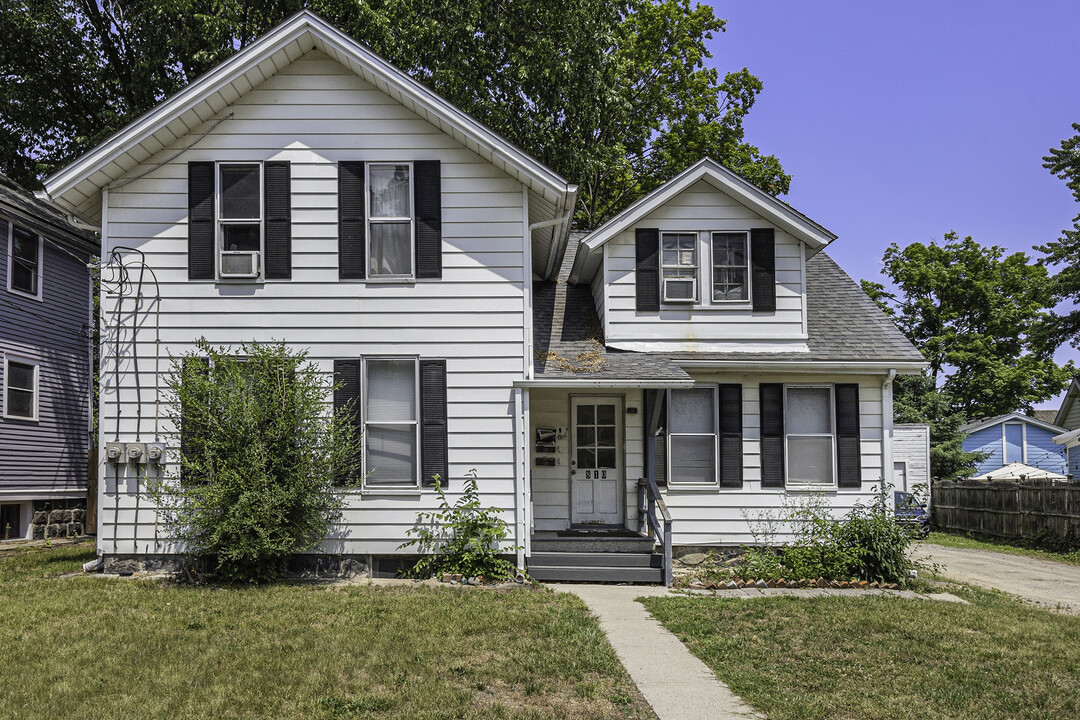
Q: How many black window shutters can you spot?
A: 14